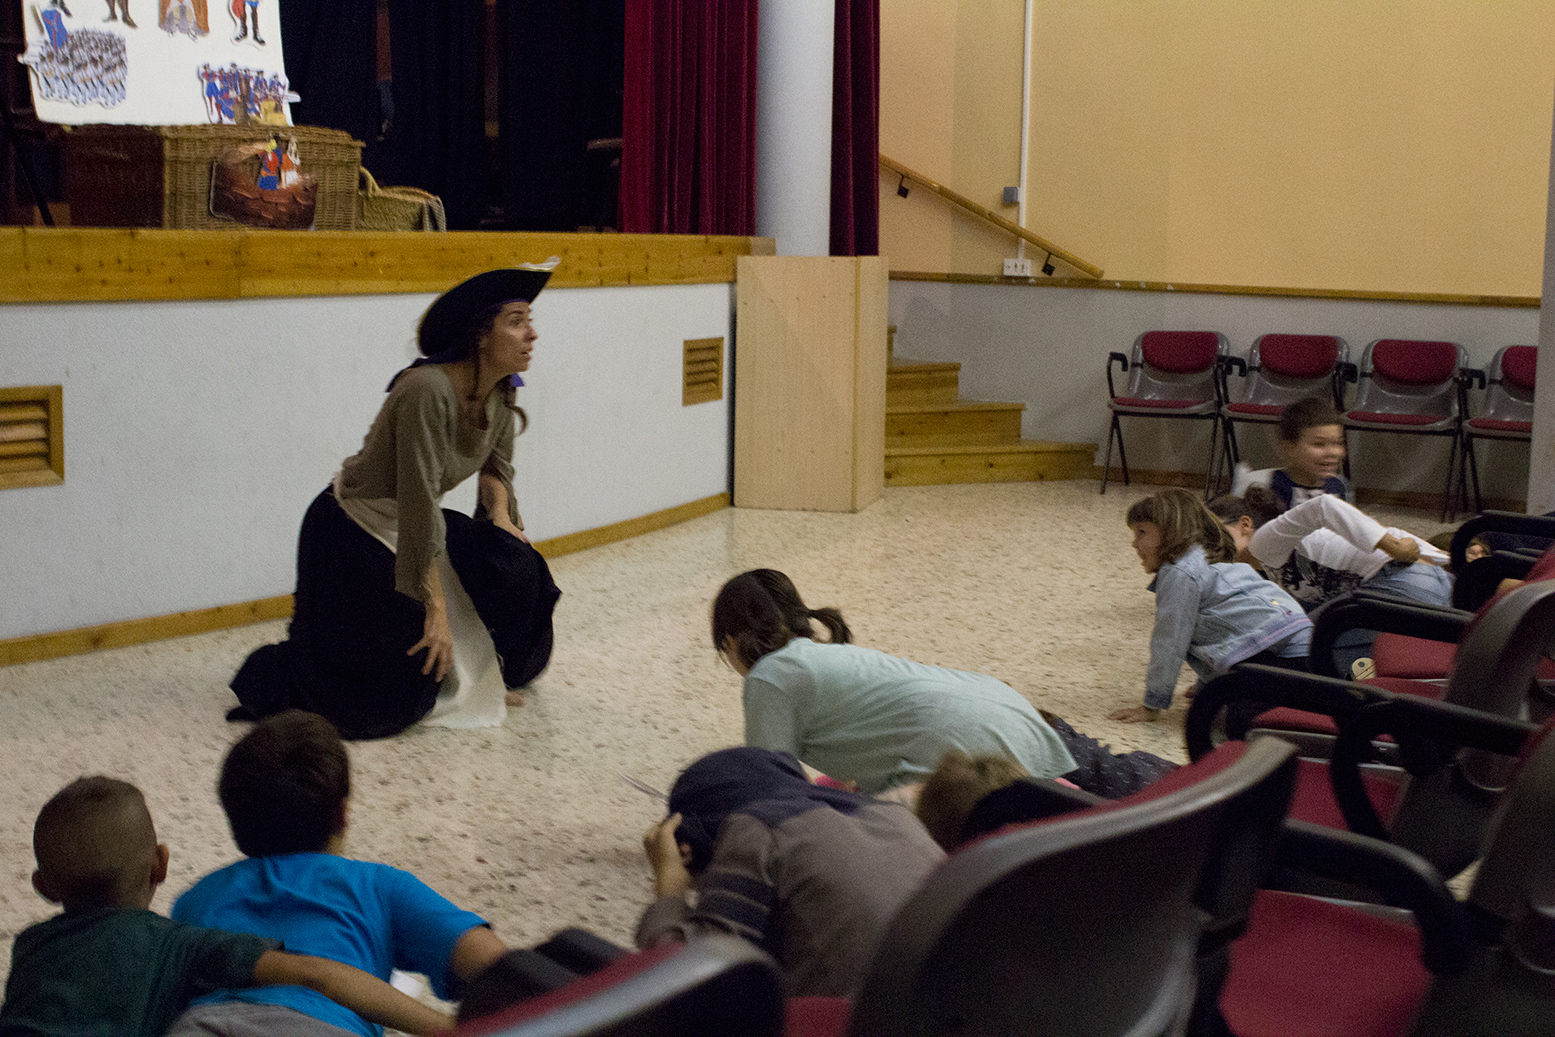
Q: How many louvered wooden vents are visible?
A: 2